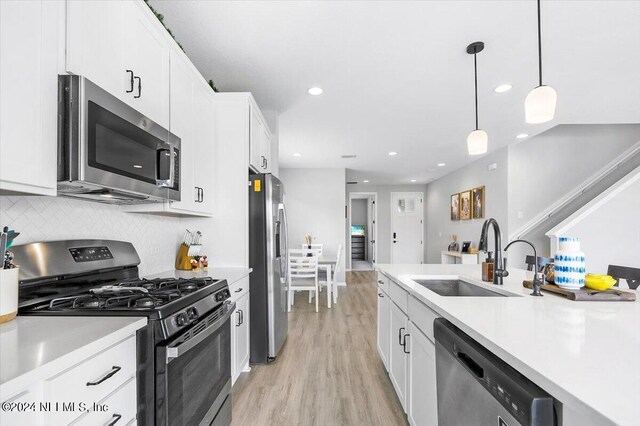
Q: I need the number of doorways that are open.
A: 1